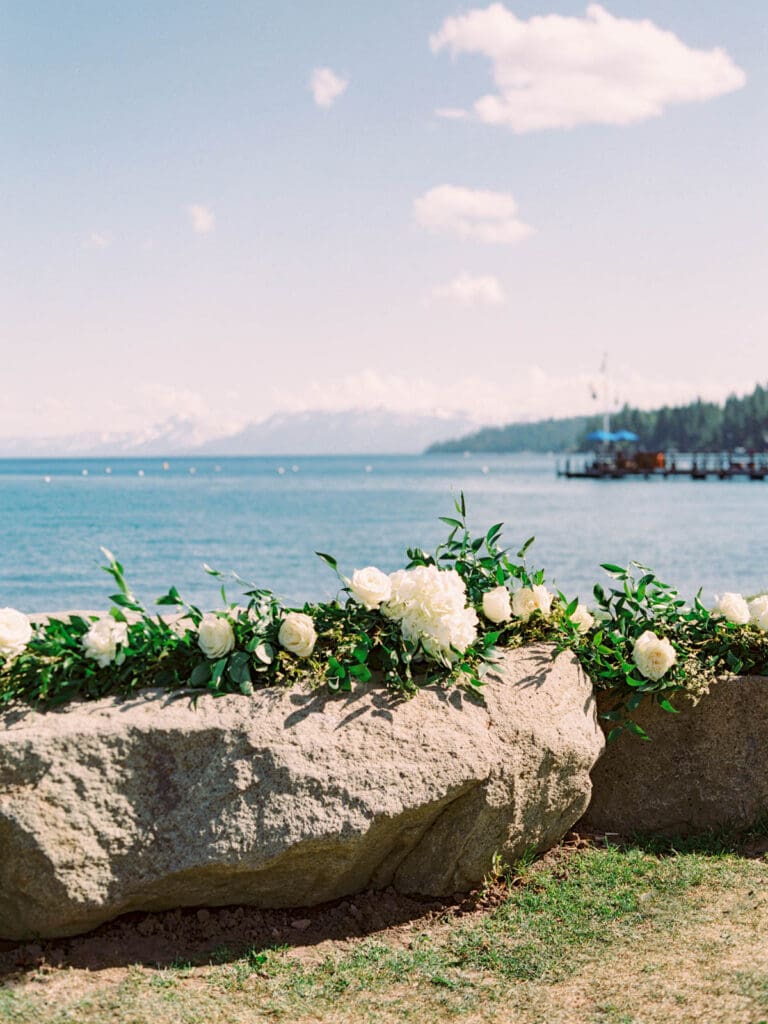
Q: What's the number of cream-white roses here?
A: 11